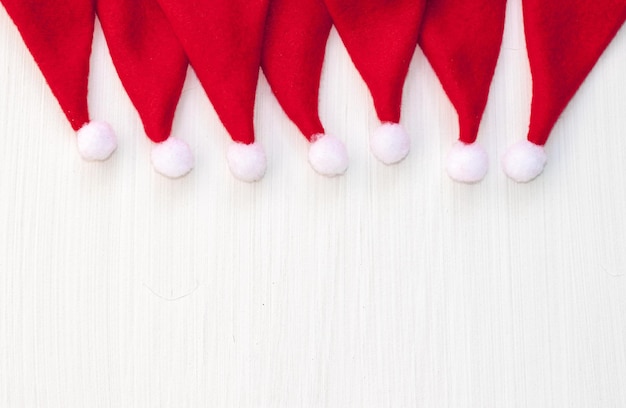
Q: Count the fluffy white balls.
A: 7